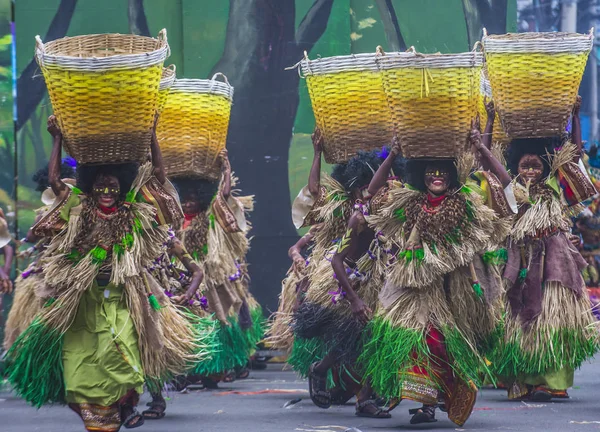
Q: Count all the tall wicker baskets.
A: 7